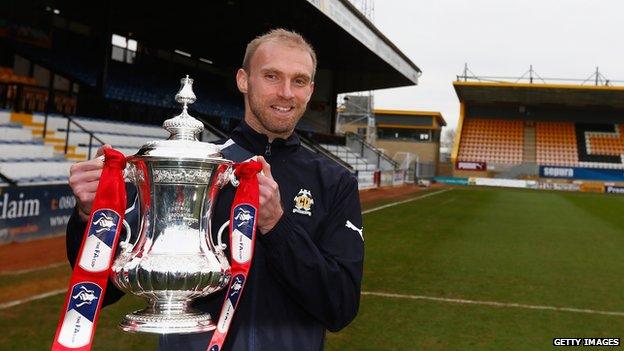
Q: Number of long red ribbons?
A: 2